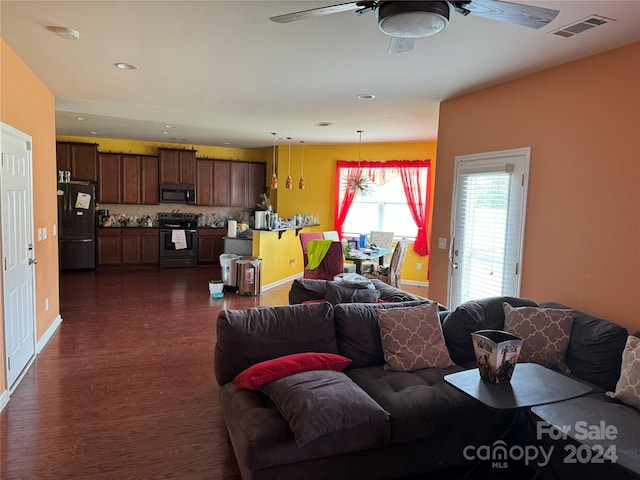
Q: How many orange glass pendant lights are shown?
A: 3